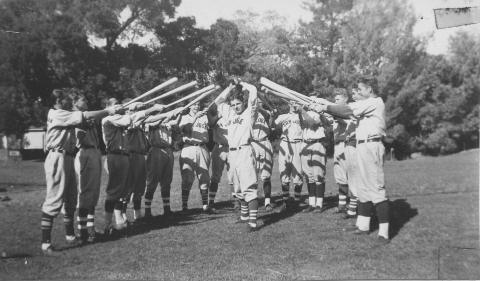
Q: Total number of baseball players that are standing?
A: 14